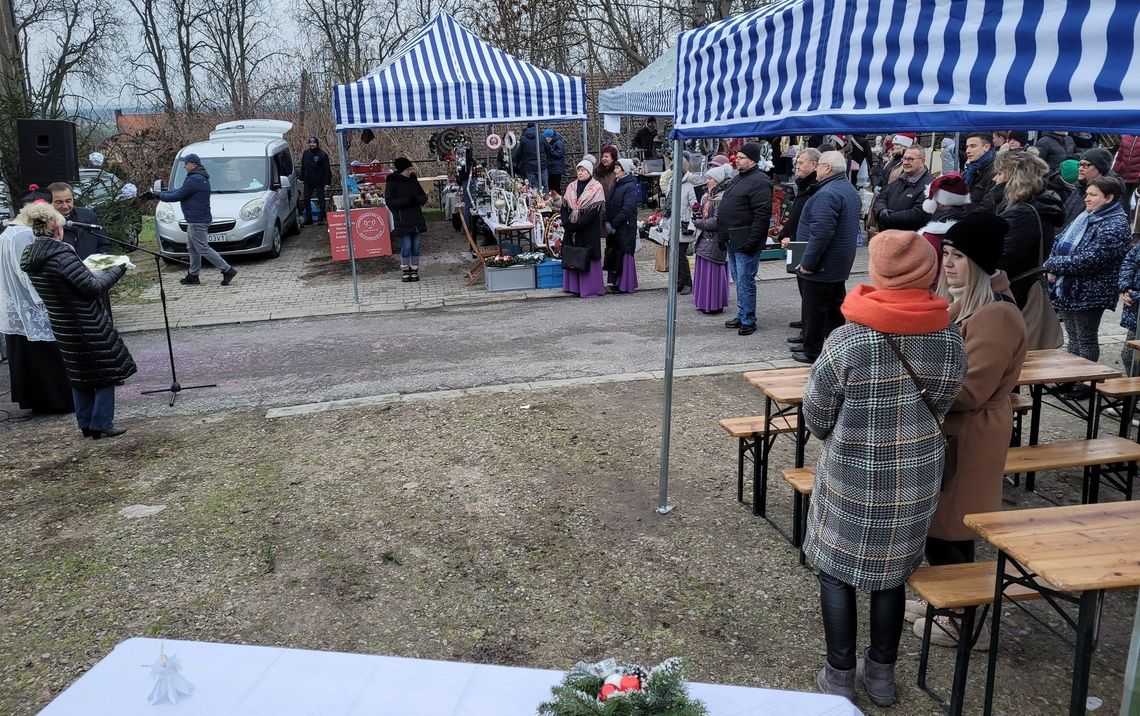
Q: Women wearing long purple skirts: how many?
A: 3